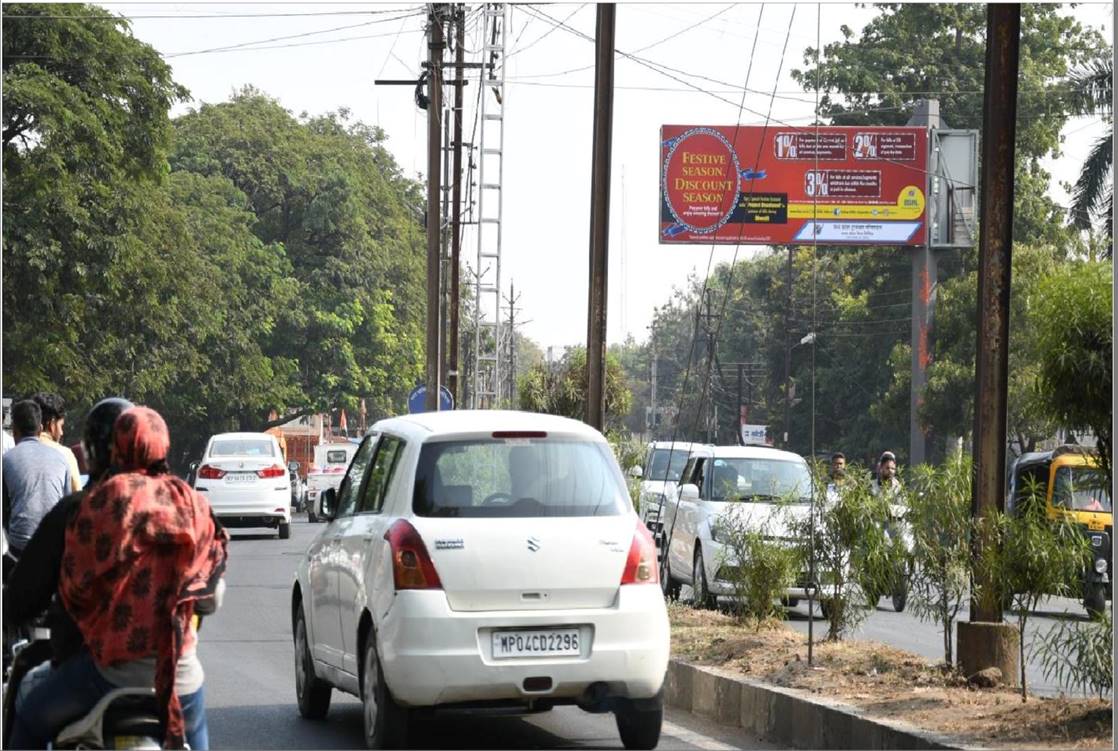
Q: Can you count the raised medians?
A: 1